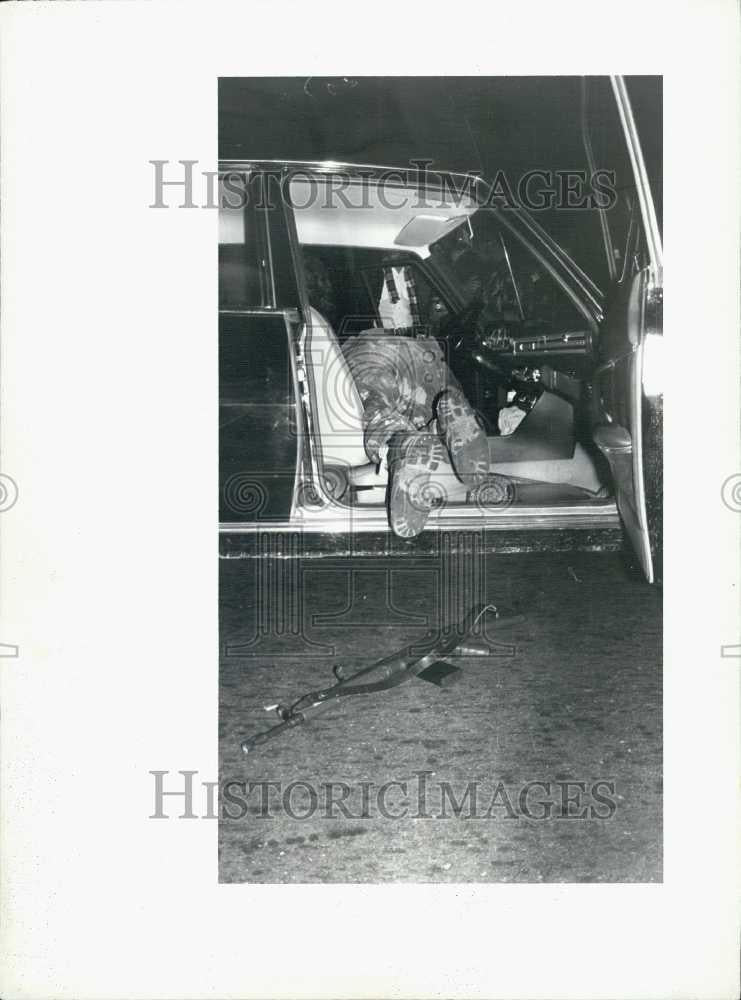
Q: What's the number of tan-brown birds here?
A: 0